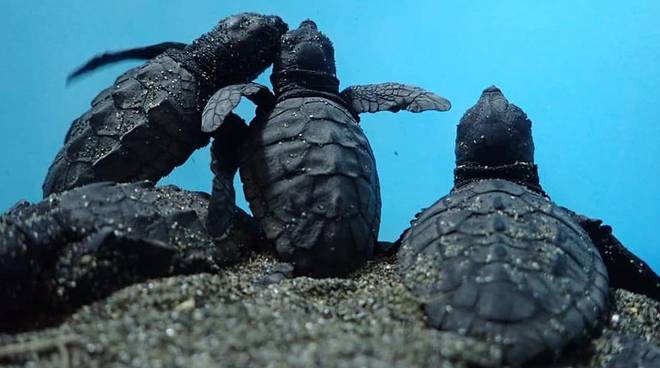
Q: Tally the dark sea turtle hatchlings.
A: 4